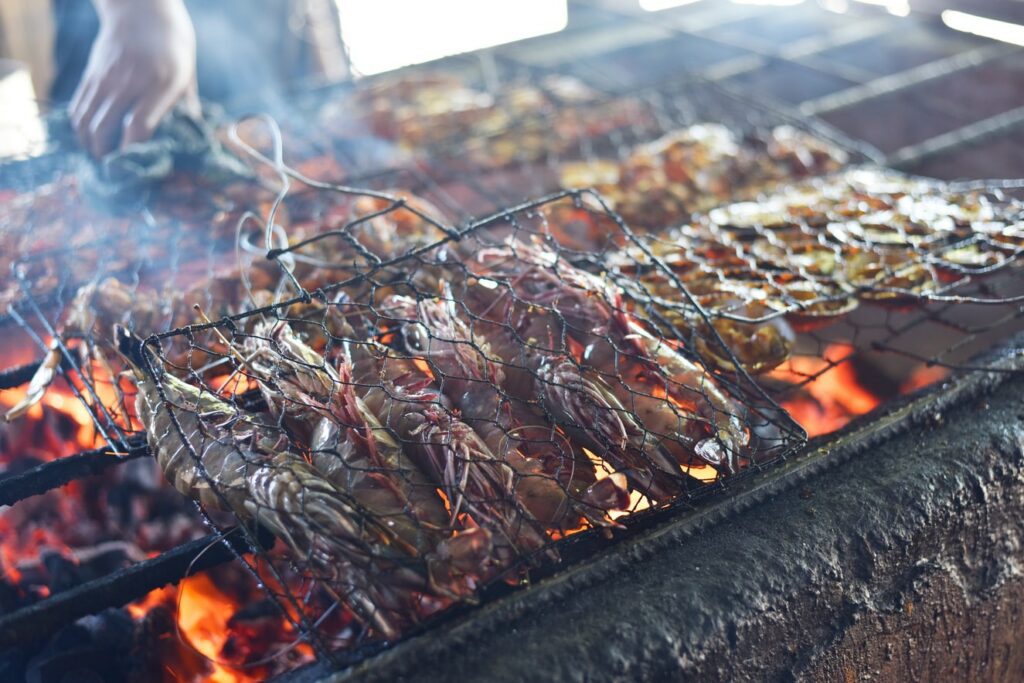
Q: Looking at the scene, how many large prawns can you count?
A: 6